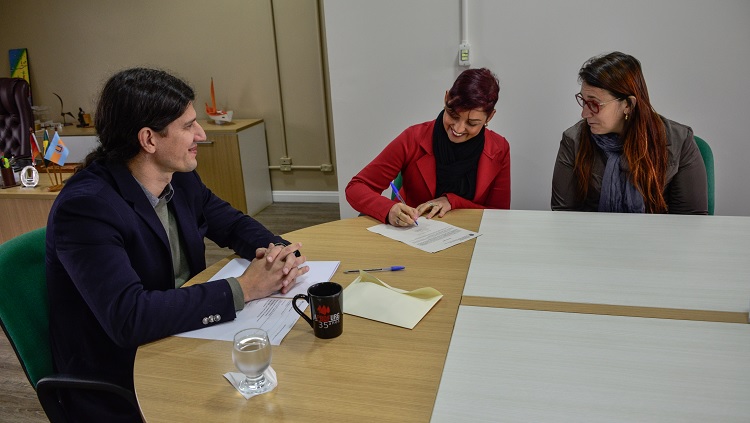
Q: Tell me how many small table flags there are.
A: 3